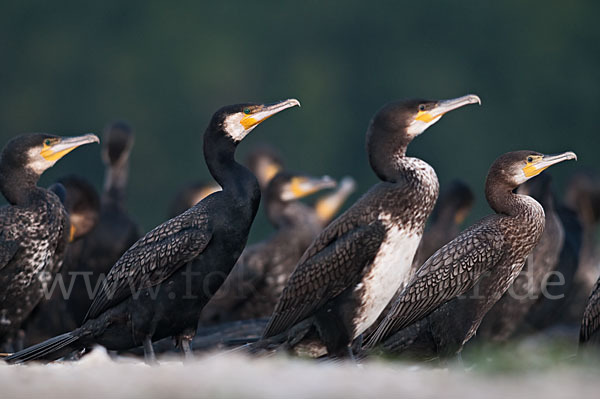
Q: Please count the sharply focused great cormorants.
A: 4